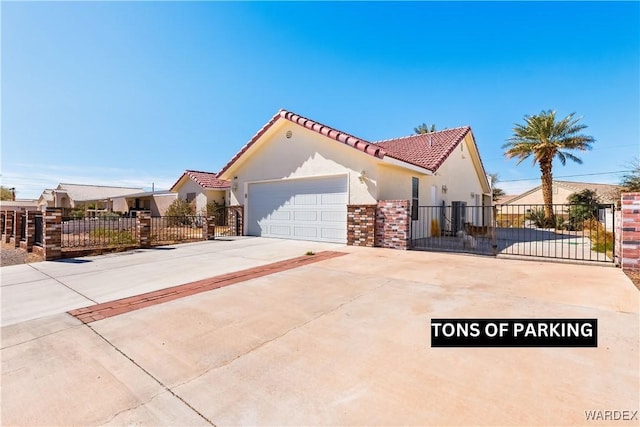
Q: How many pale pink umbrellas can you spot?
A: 0